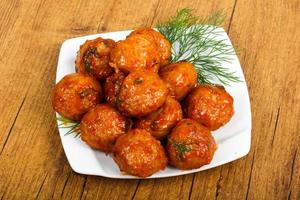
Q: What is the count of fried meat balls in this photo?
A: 12